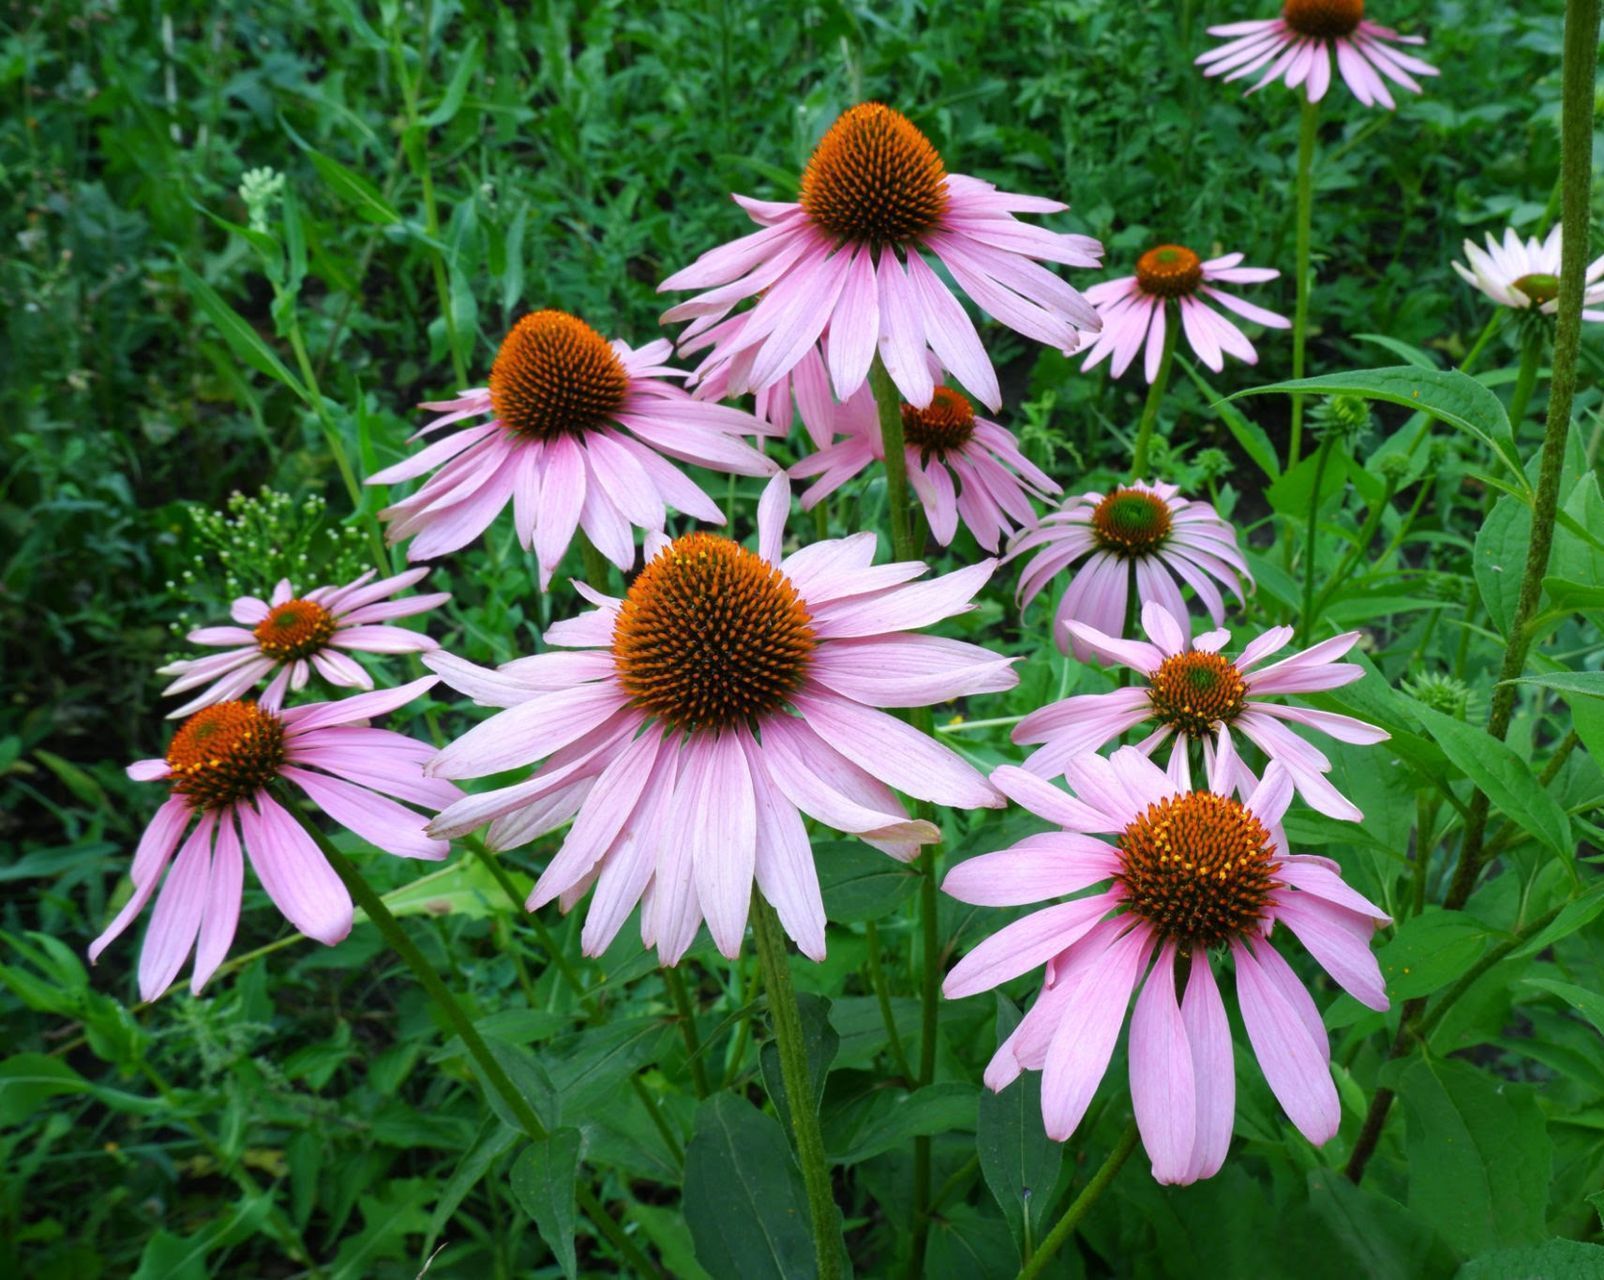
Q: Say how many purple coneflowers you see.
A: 12